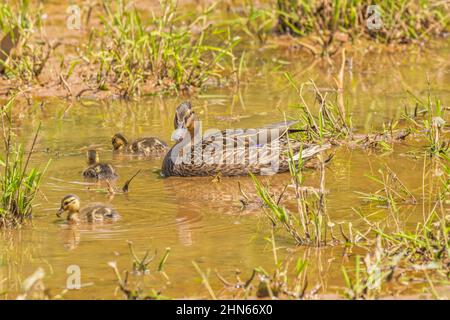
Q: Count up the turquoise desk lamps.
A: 0